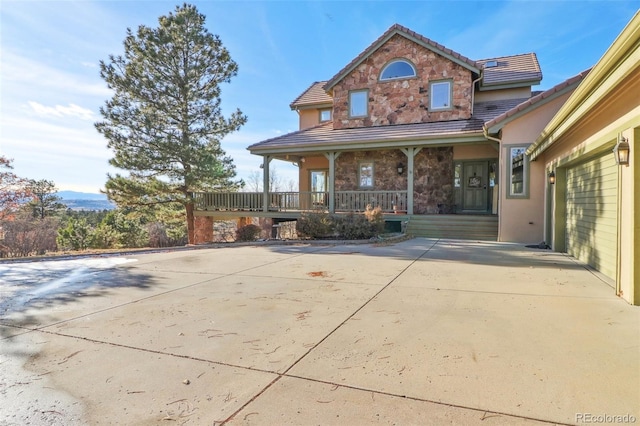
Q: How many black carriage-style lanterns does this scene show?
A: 3